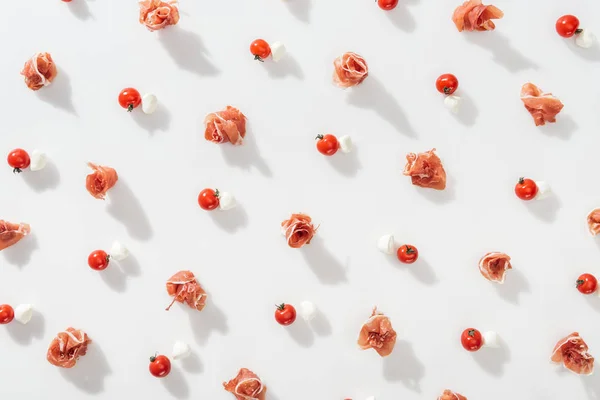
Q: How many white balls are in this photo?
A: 14